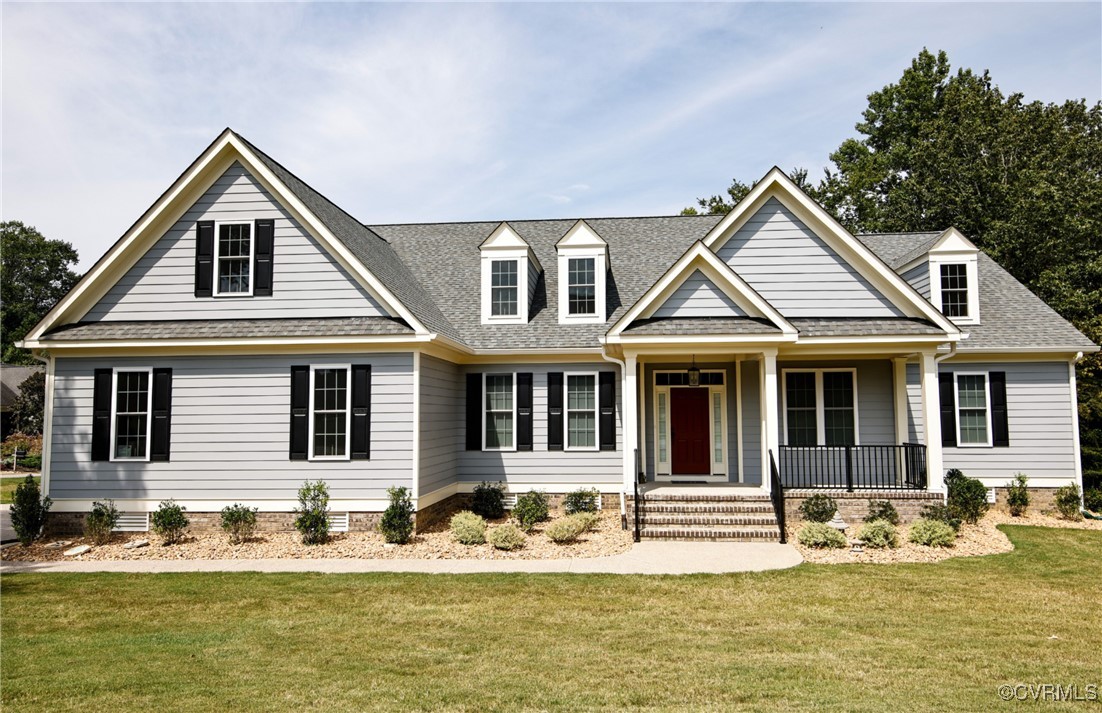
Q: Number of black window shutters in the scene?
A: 12